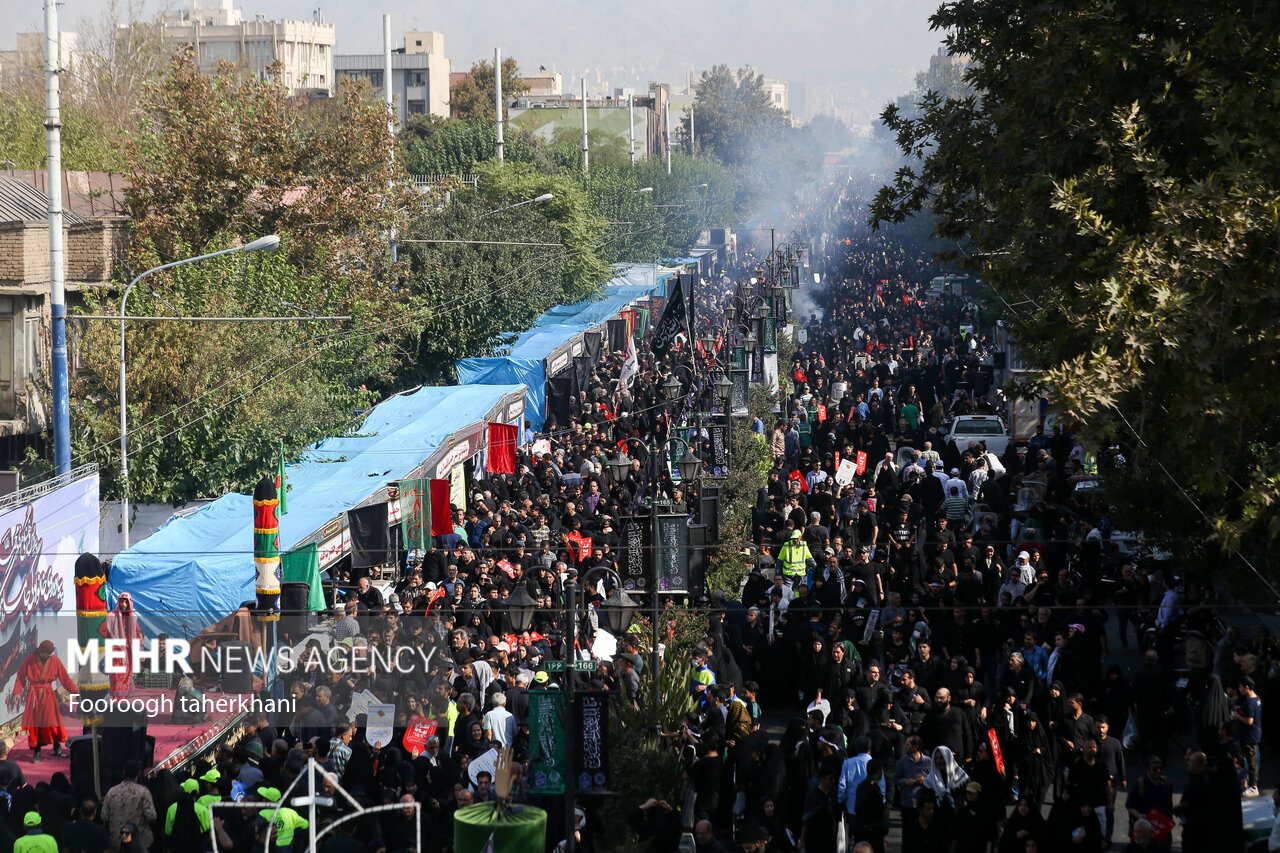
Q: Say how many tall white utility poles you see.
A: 7